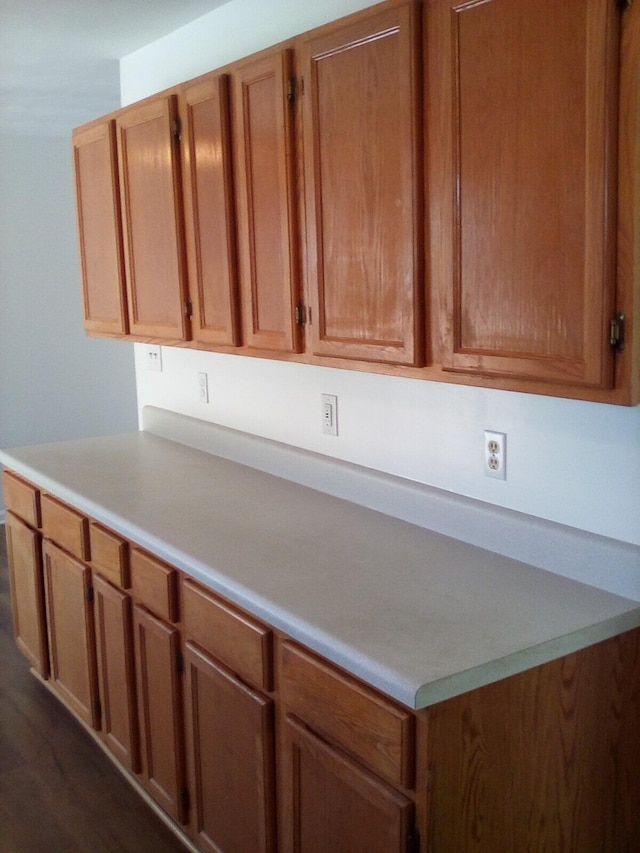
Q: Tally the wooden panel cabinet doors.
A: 12